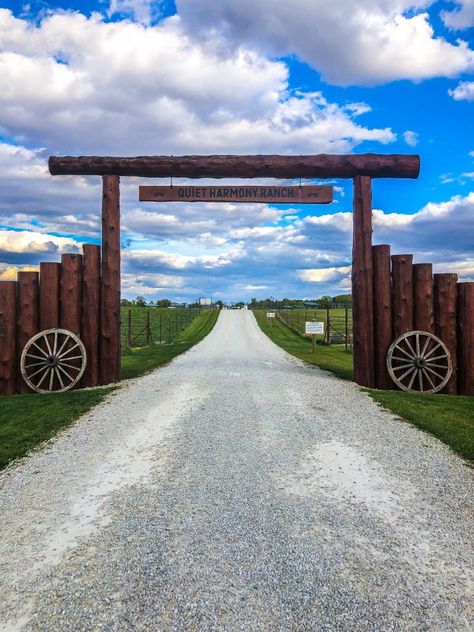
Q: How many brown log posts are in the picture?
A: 12